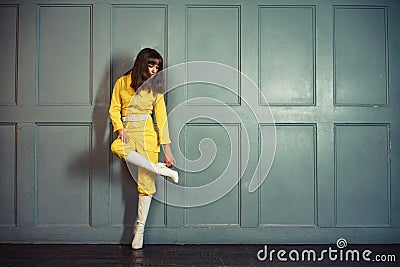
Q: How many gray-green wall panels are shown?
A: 12